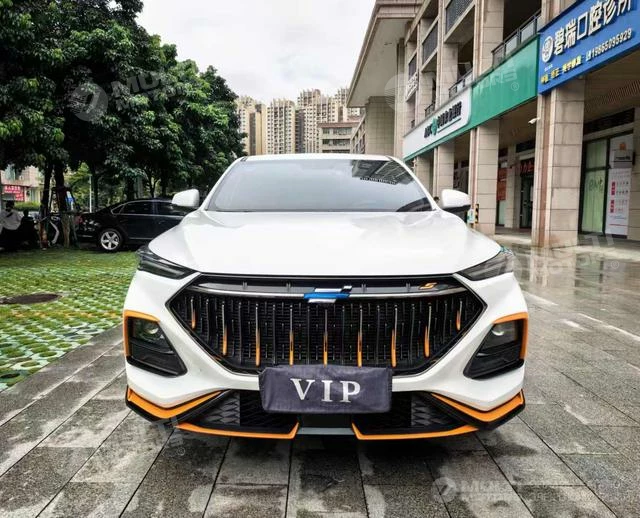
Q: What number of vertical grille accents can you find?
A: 9